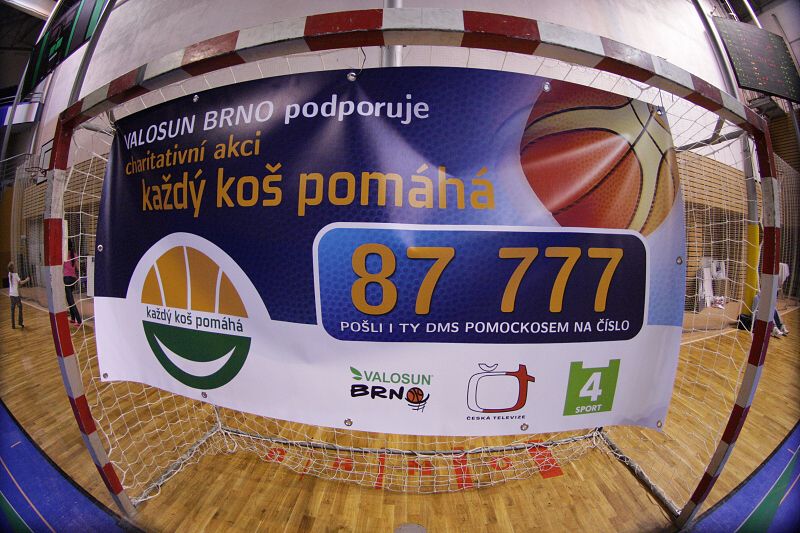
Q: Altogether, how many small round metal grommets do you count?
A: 11